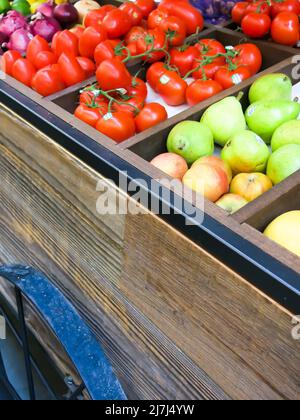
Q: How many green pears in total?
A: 7